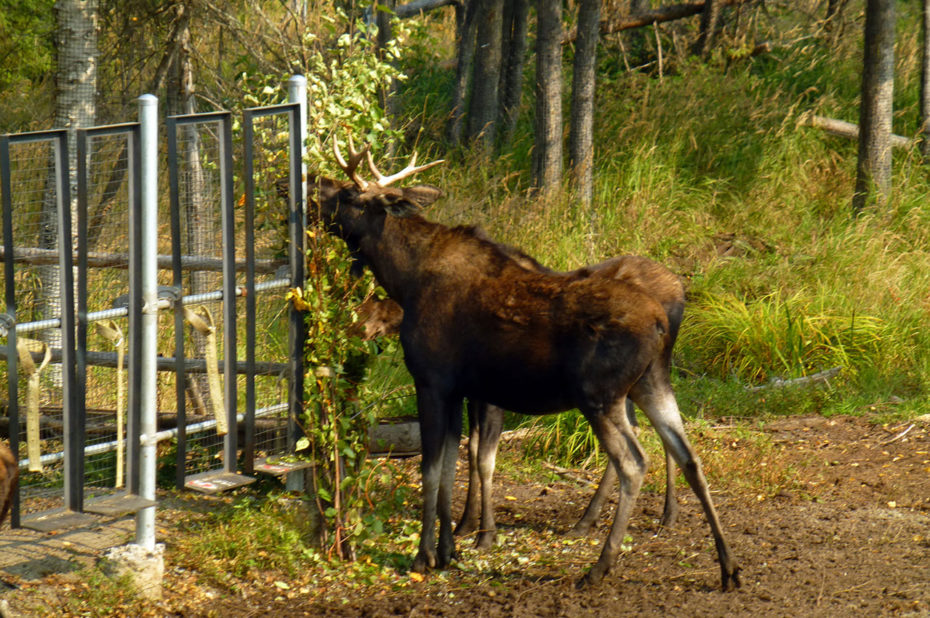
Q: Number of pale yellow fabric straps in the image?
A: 3